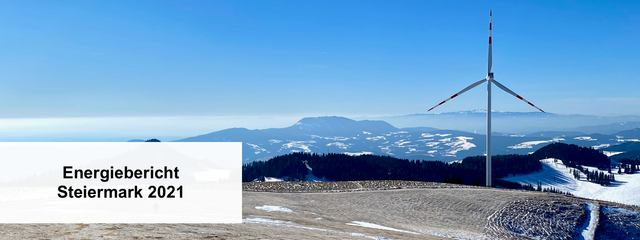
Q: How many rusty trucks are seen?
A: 0